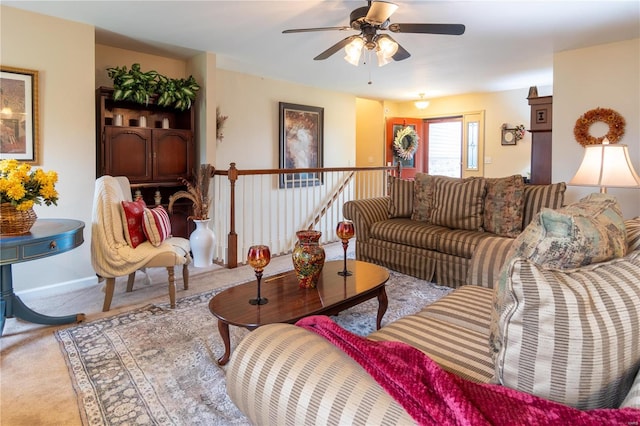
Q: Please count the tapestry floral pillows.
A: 3